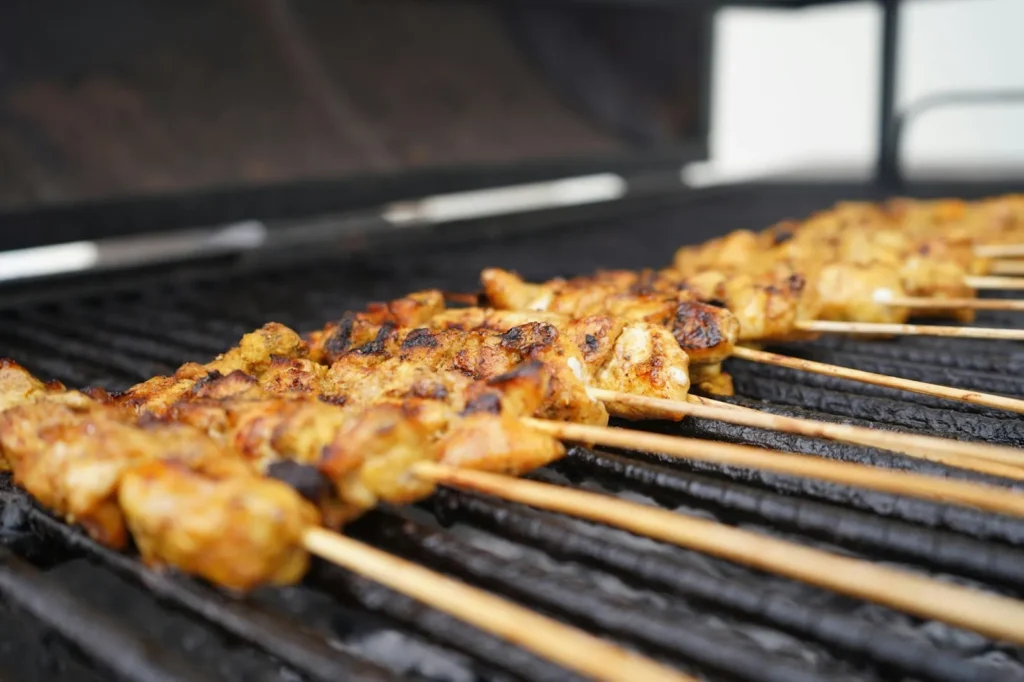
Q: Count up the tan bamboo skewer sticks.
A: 11